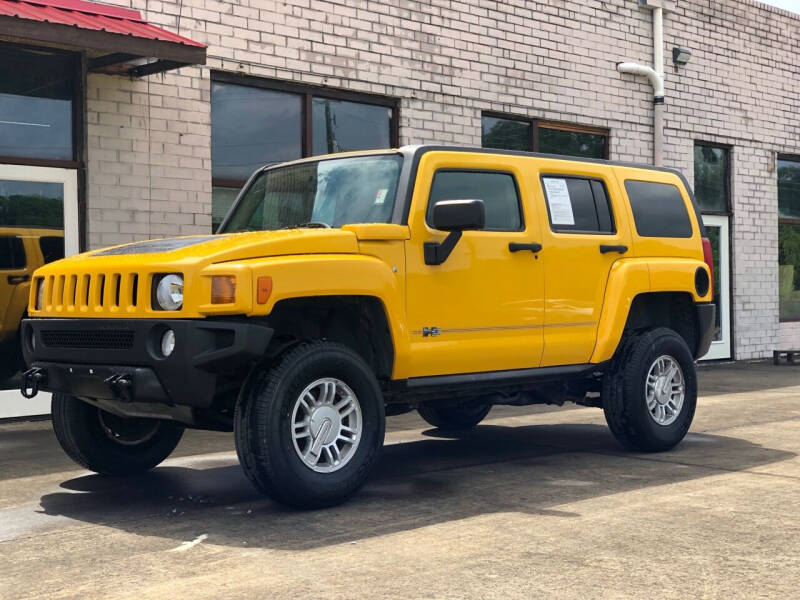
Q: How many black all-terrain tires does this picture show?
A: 4